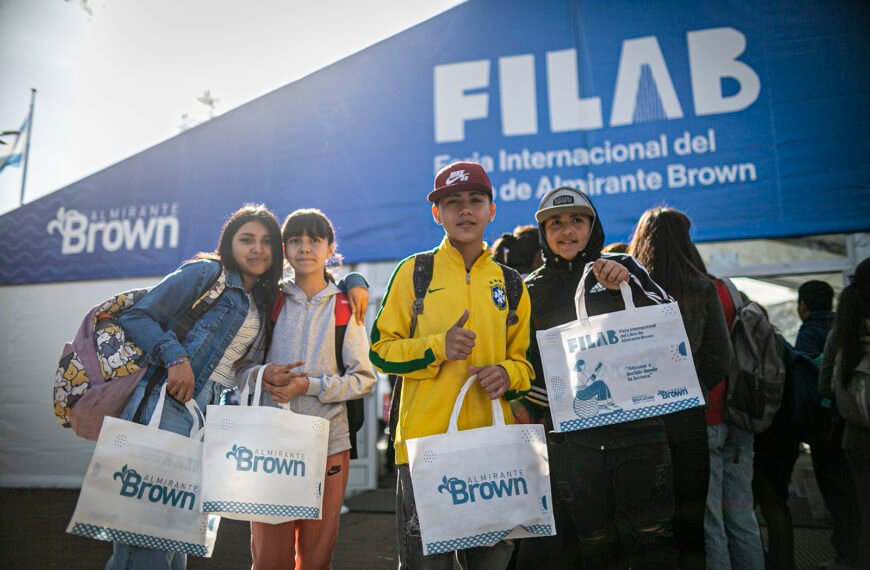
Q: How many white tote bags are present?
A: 4